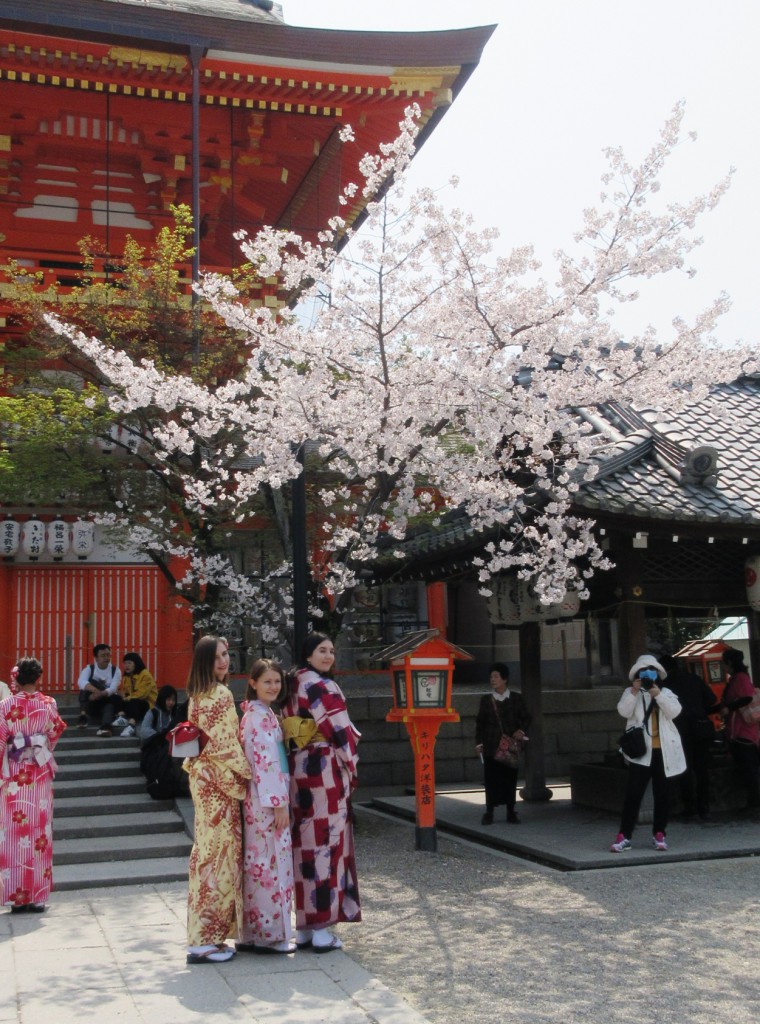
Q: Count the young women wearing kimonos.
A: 4